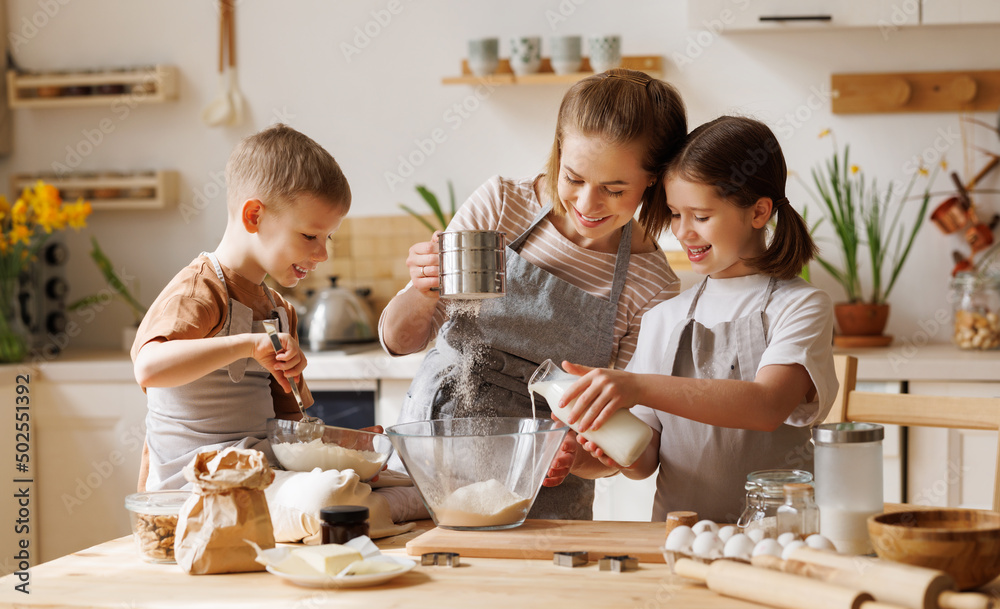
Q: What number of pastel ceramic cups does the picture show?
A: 4